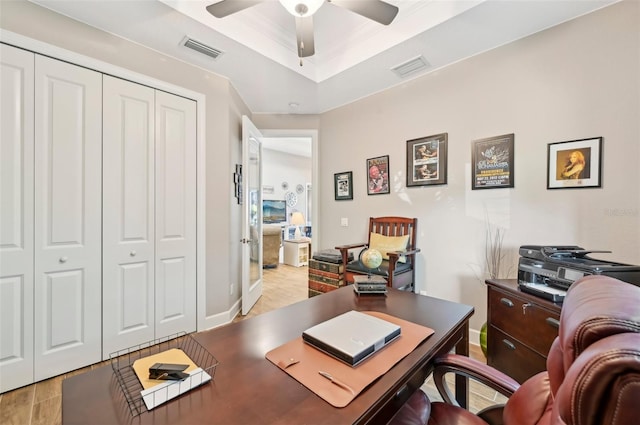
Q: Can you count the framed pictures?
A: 5